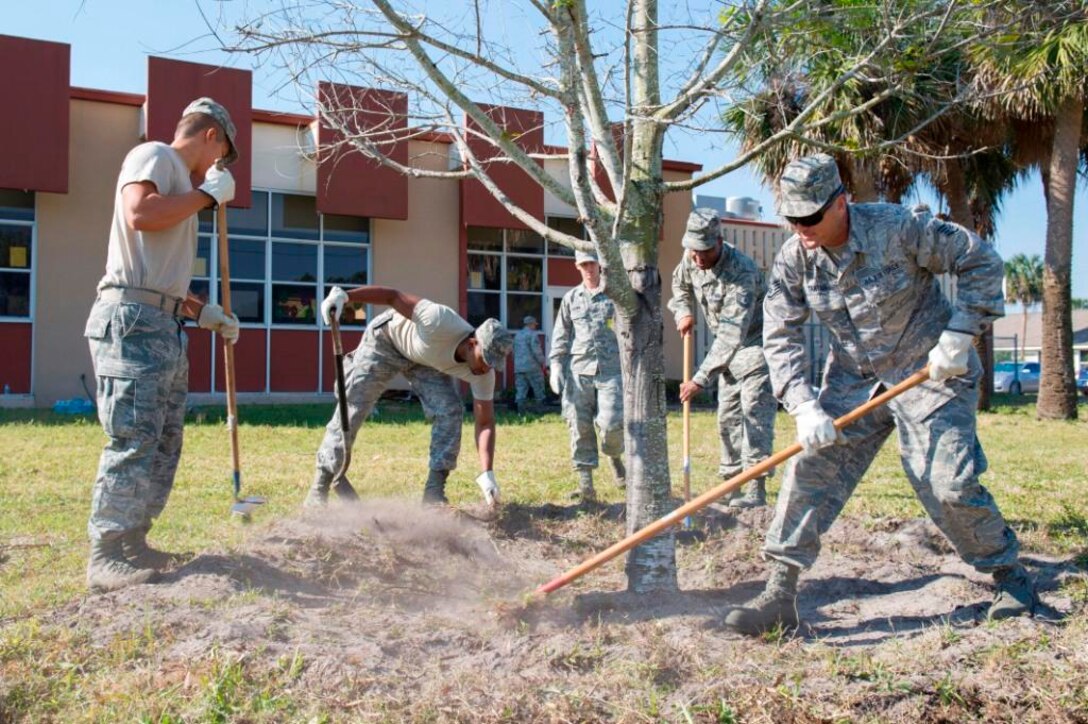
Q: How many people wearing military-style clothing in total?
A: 6